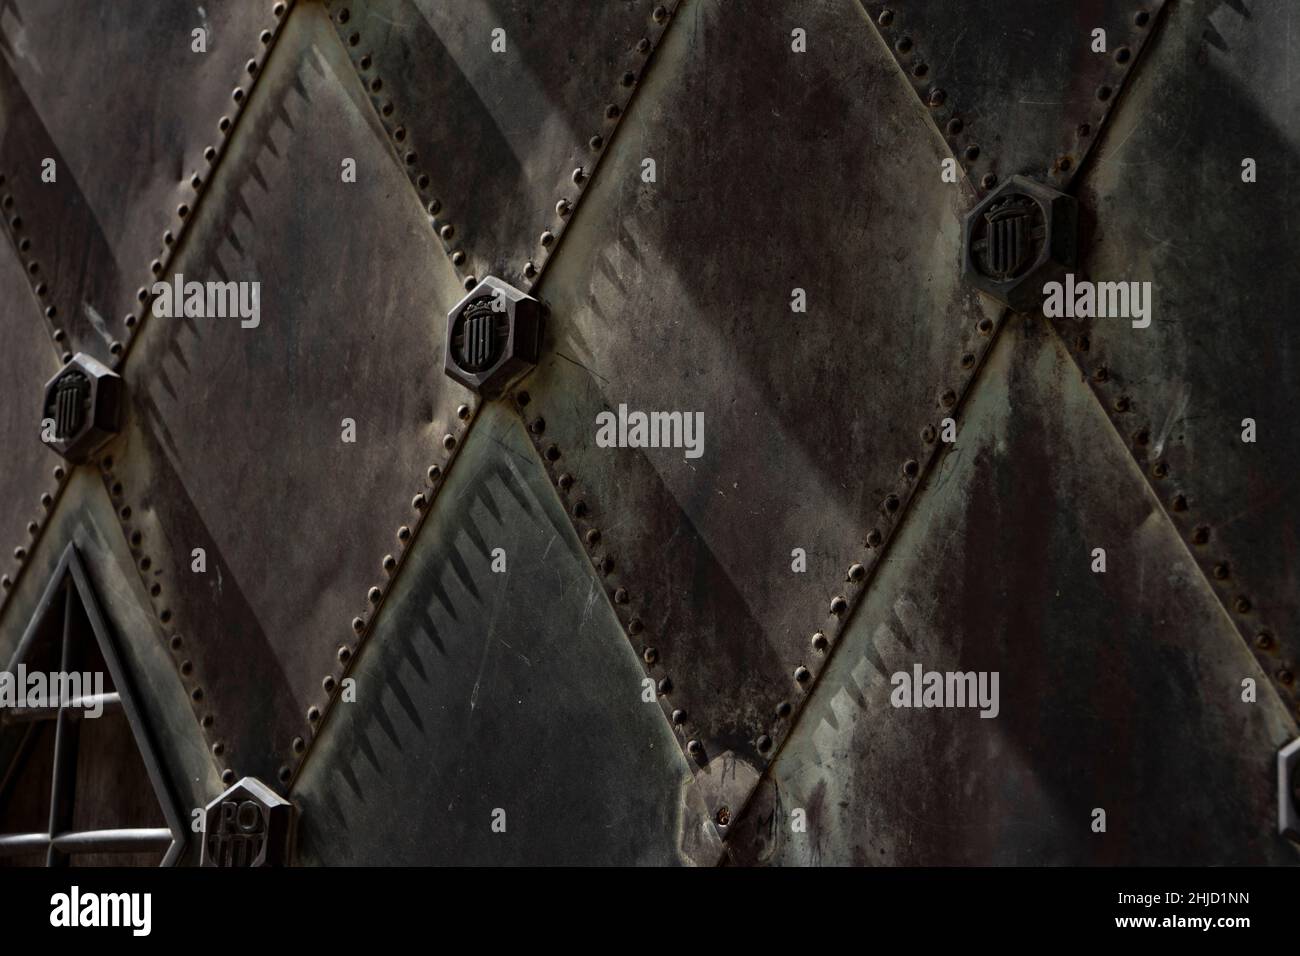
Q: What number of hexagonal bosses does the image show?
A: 5